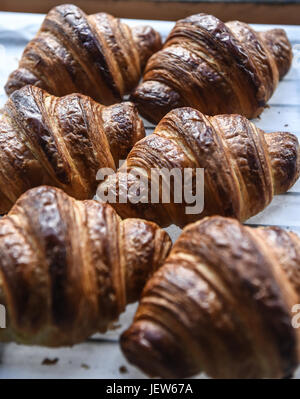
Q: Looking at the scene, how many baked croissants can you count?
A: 6